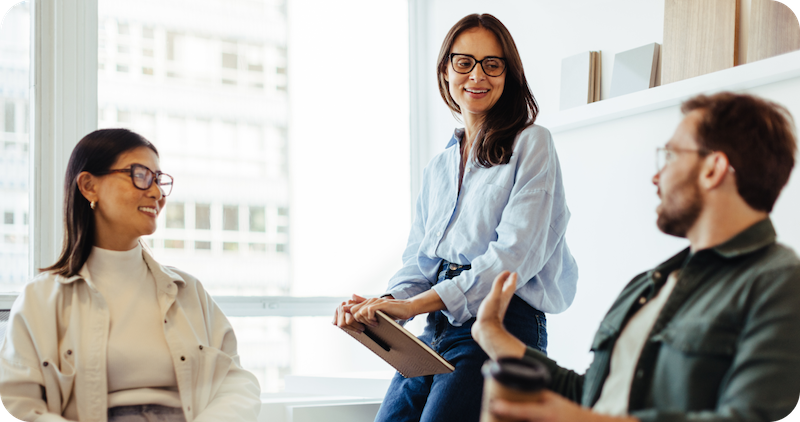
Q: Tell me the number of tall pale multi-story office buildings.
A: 1